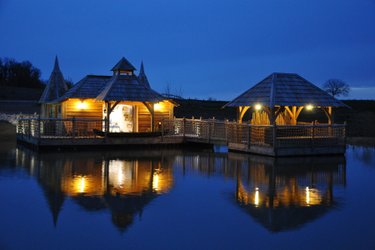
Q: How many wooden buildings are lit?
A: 2